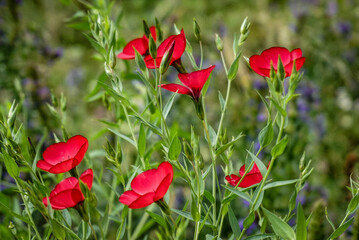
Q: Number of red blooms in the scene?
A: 8